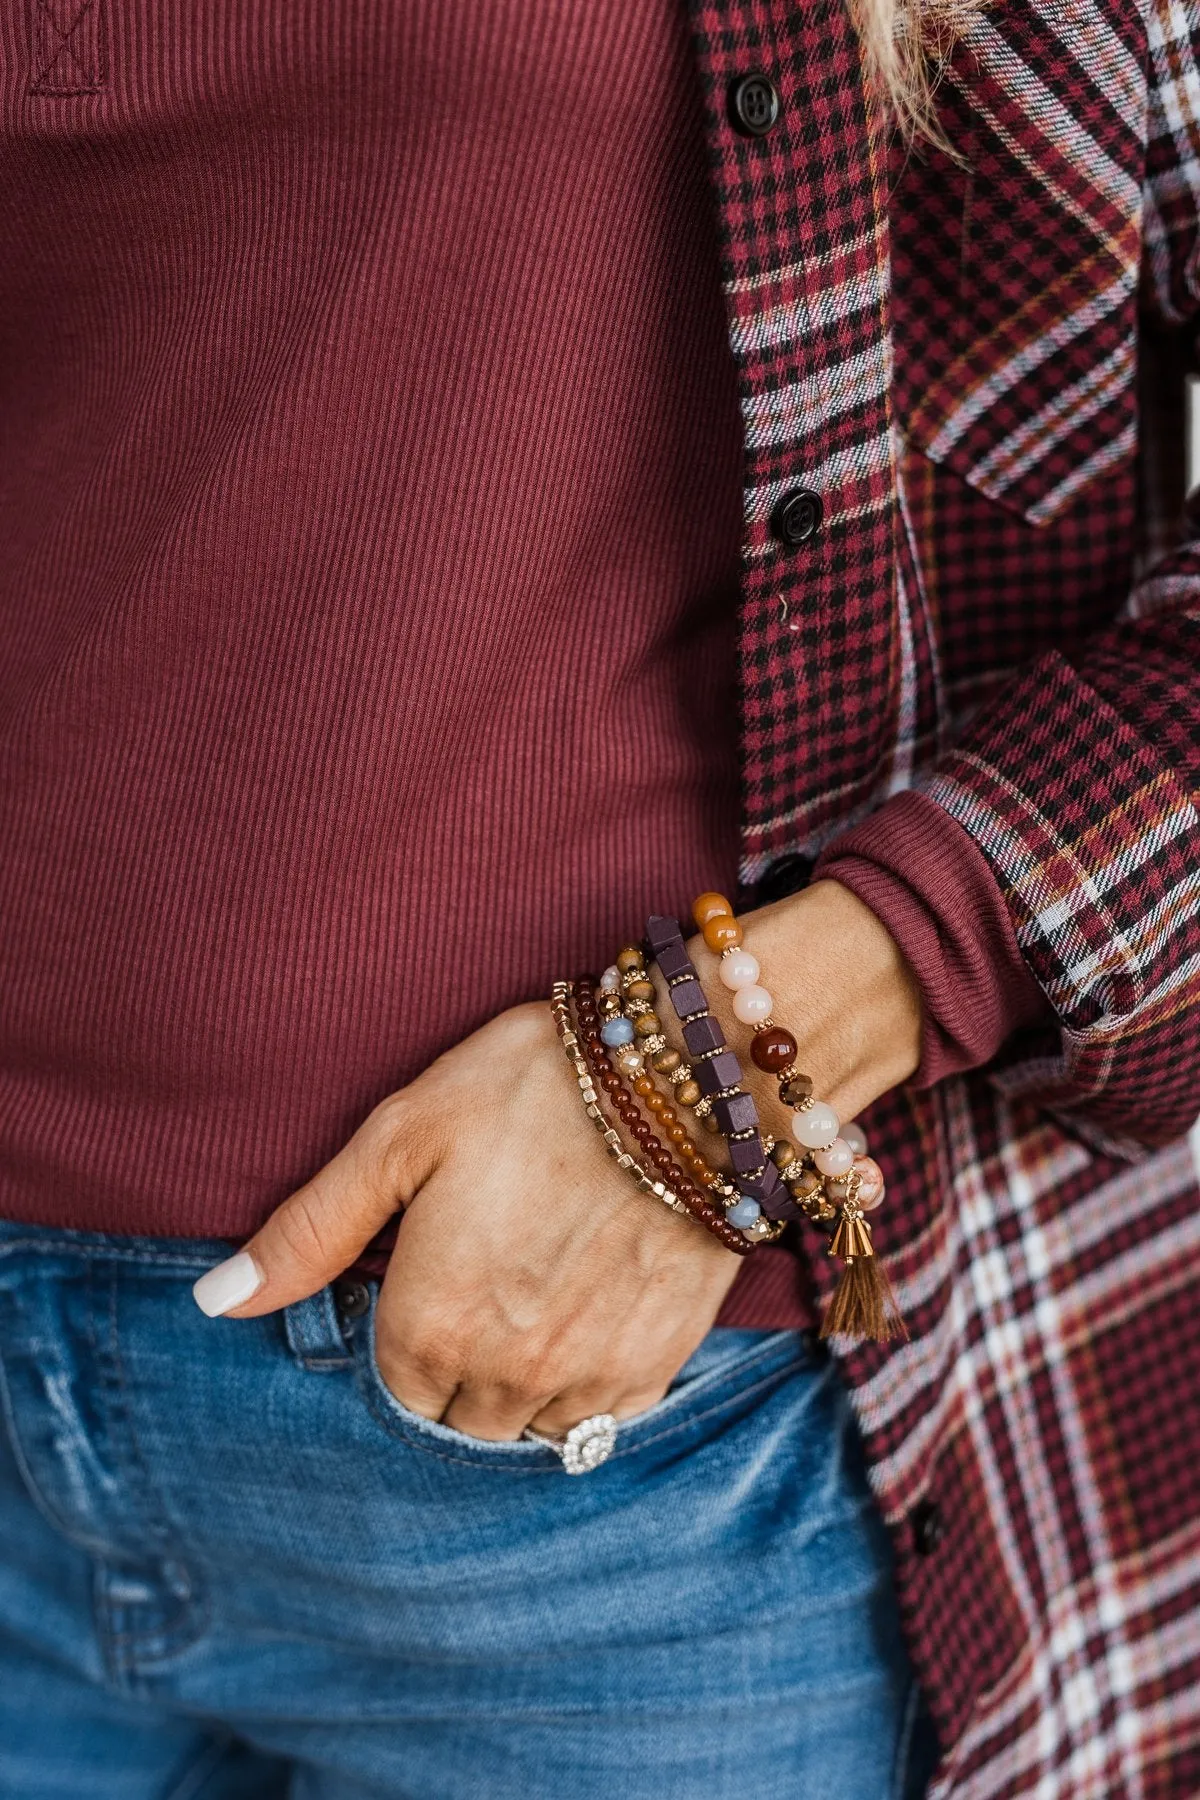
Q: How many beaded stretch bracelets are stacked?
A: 6